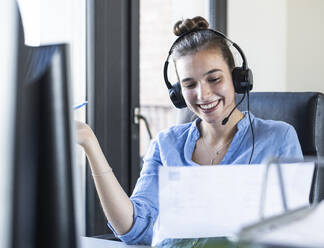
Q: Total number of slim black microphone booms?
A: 1